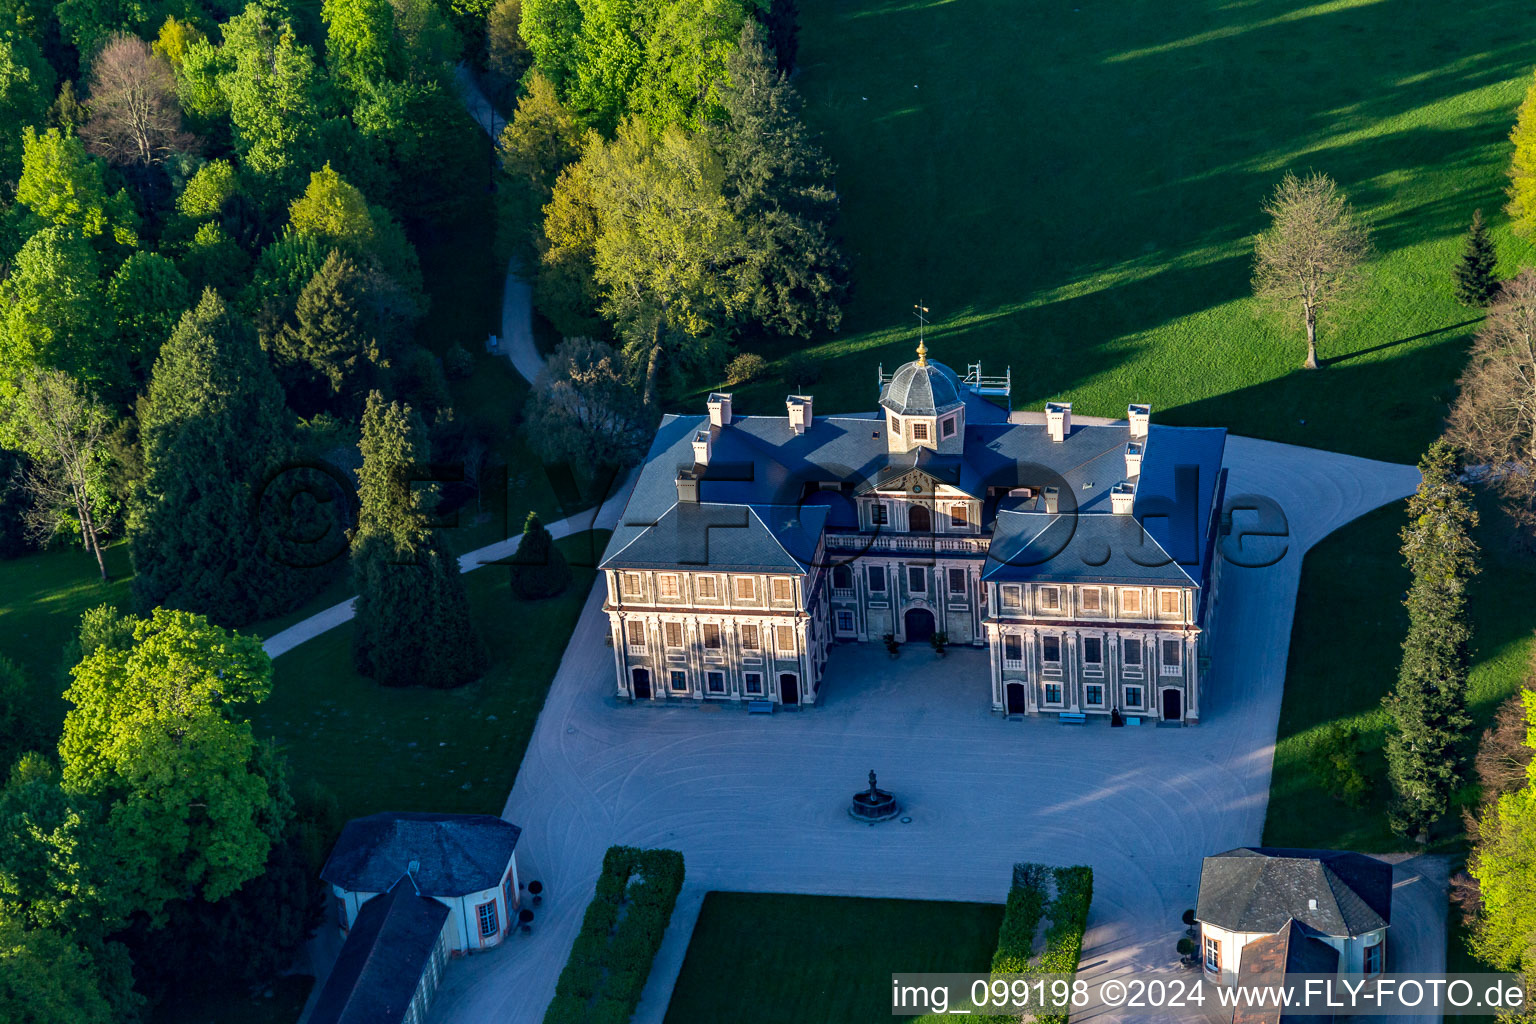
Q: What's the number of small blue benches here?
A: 2